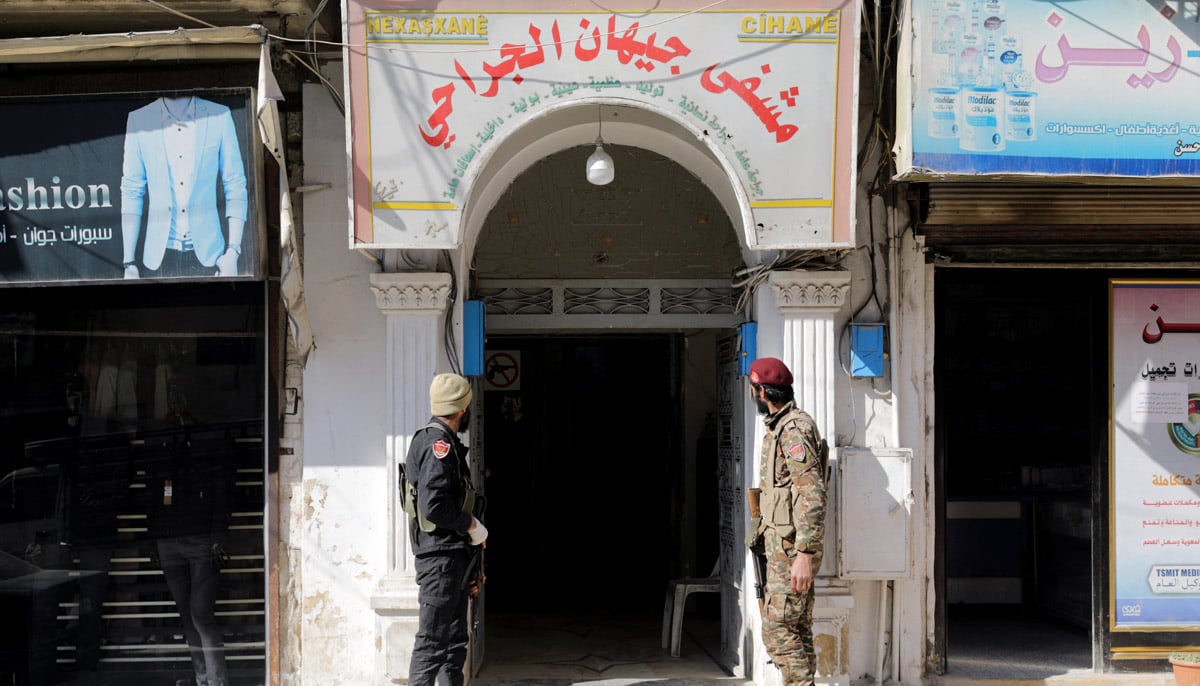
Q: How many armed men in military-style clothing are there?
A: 2